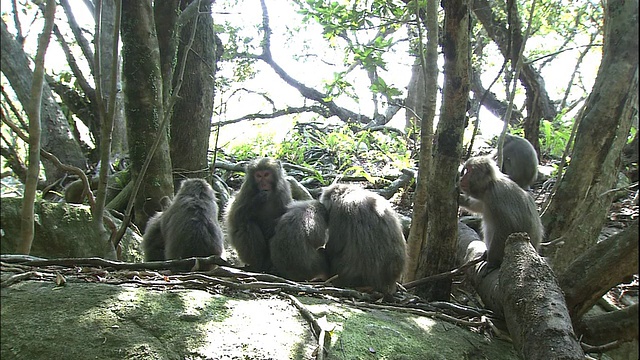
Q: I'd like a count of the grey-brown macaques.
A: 7